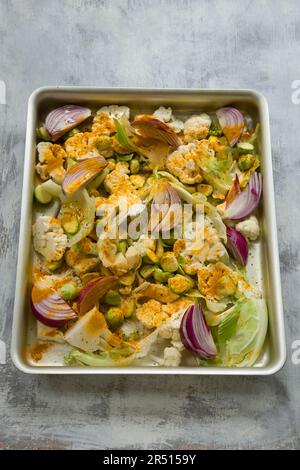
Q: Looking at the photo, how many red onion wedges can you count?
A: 10